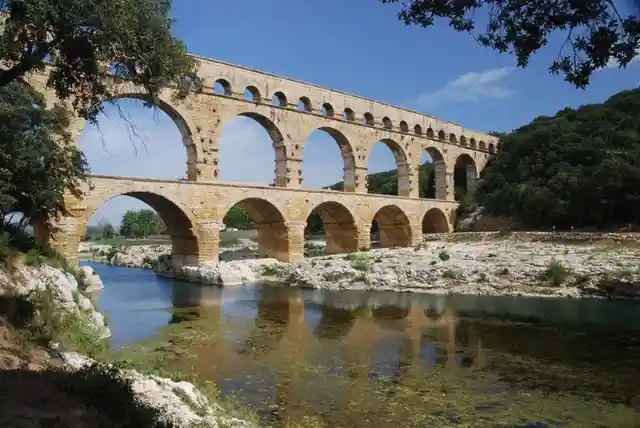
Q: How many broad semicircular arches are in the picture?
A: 11